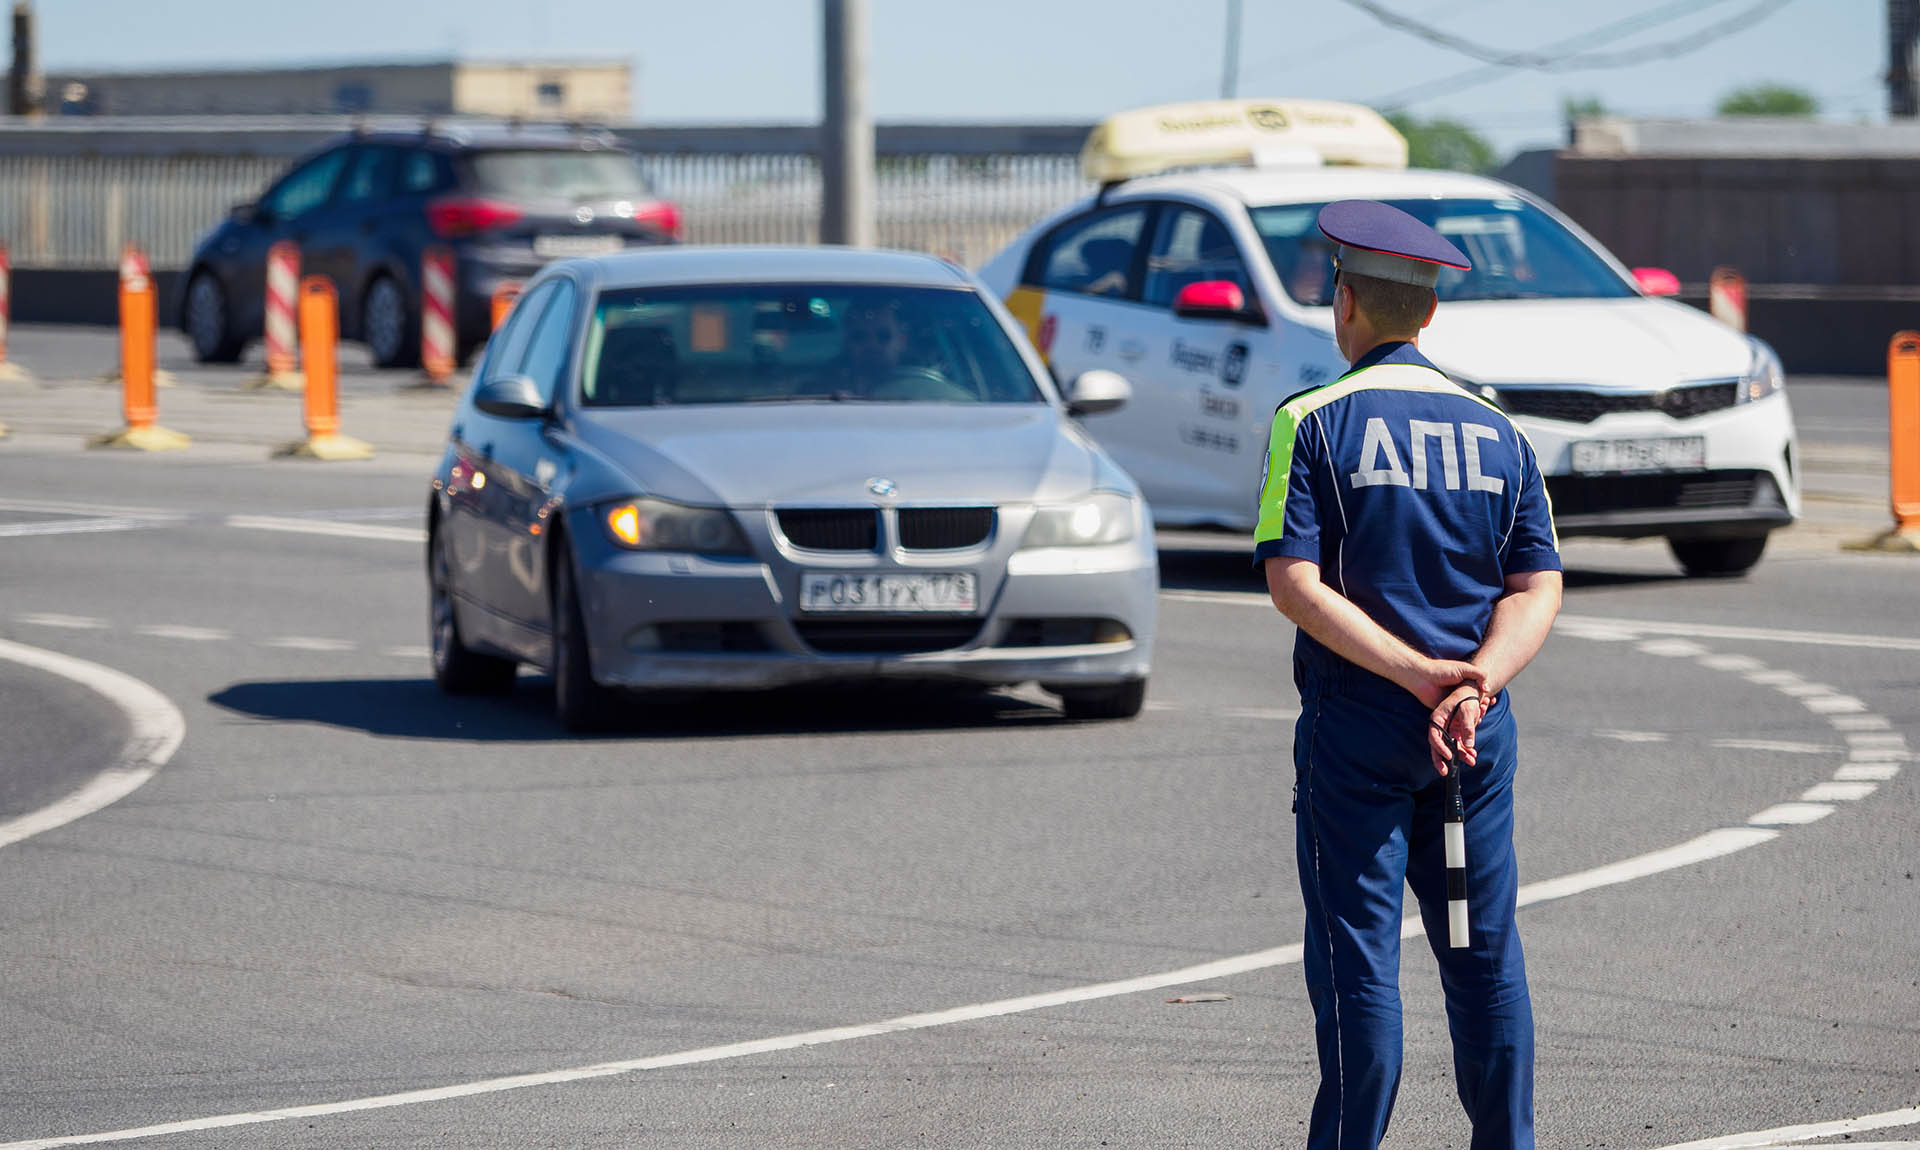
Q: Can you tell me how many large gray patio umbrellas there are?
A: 0